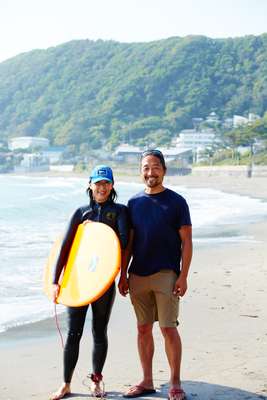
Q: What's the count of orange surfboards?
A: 1